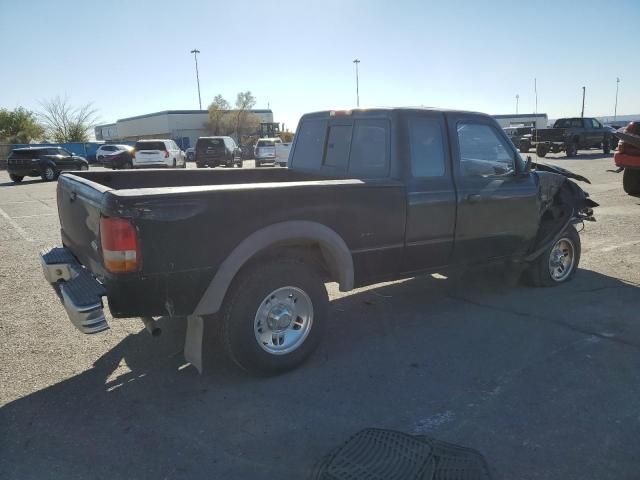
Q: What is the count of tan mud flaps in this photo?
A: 1